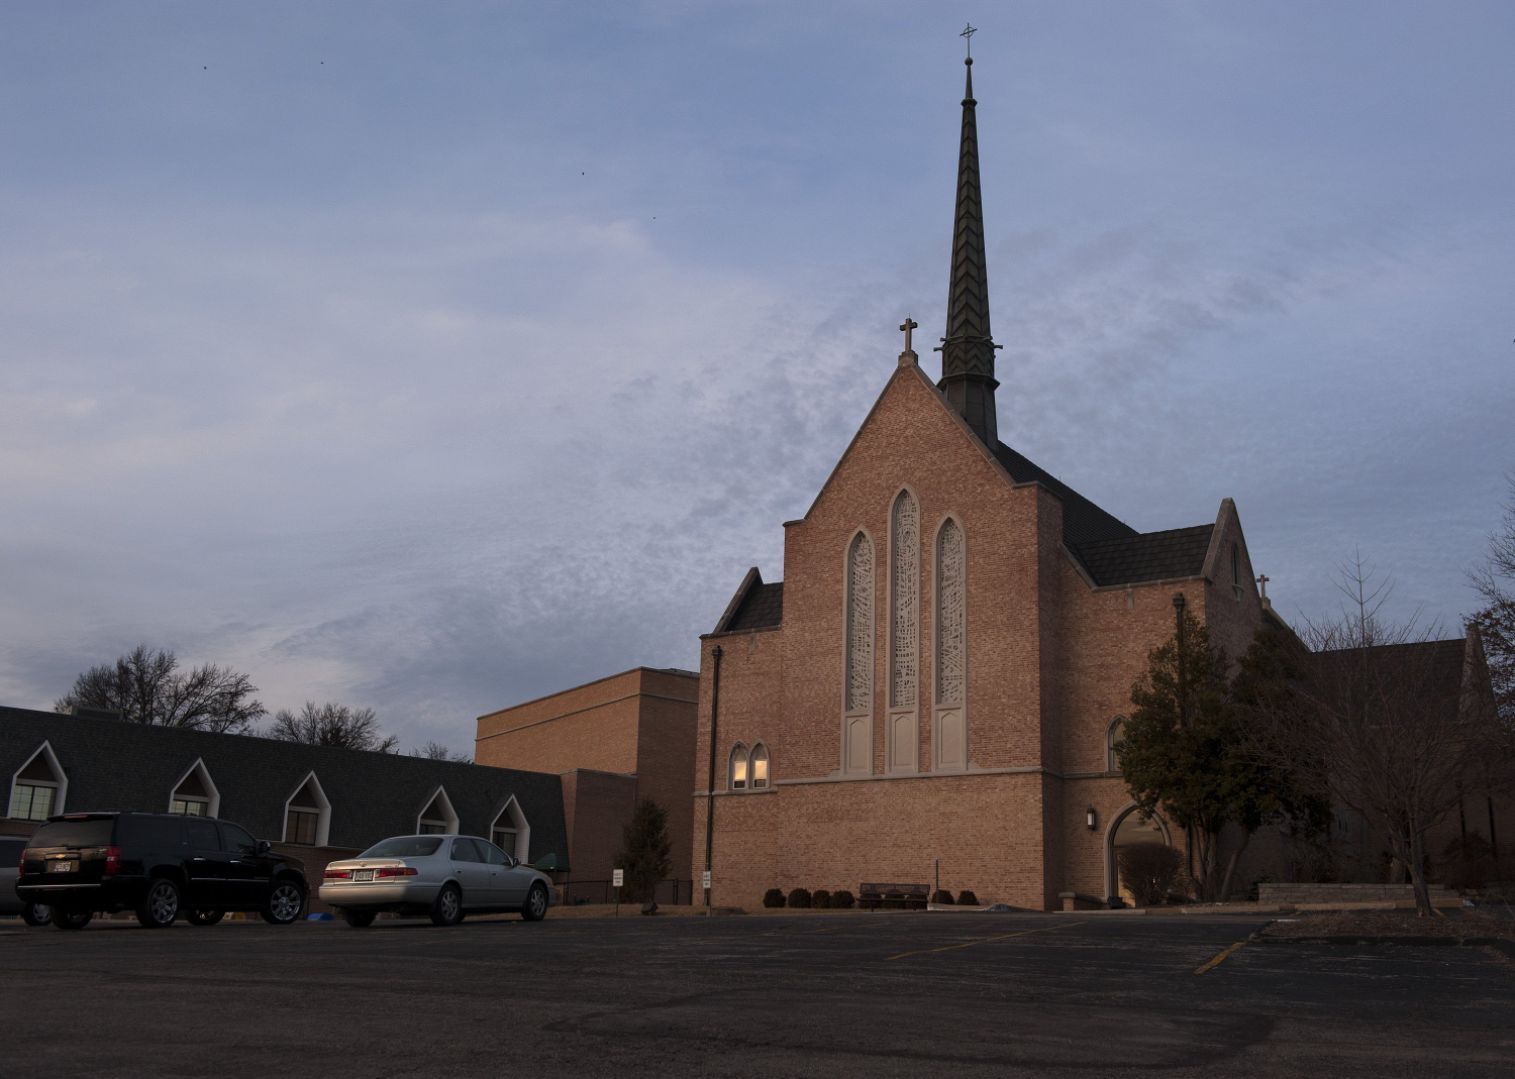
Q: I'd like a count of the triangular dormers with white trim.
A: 5